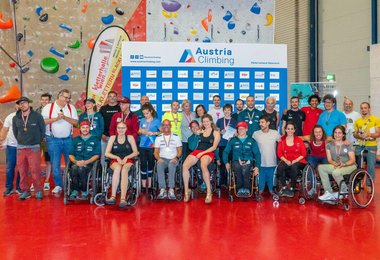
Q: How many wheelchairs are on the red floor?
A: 7